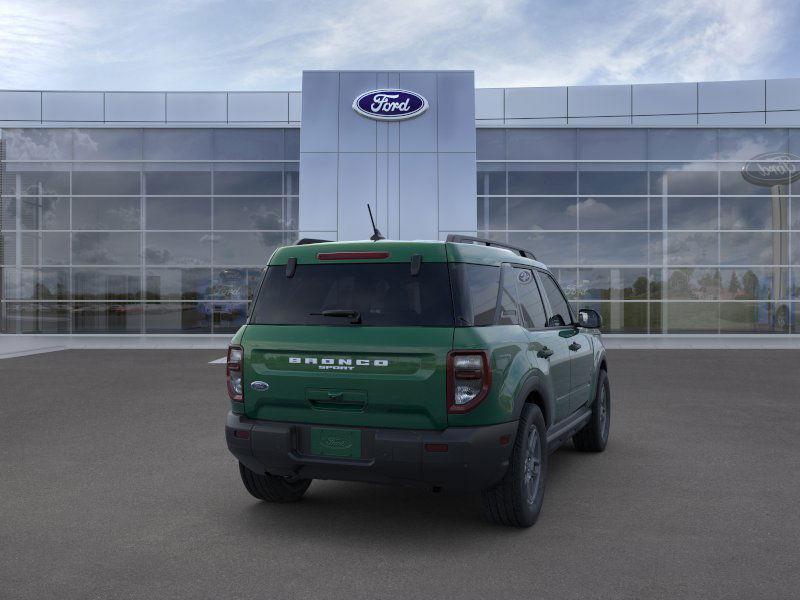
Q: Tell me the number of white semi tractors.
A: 0